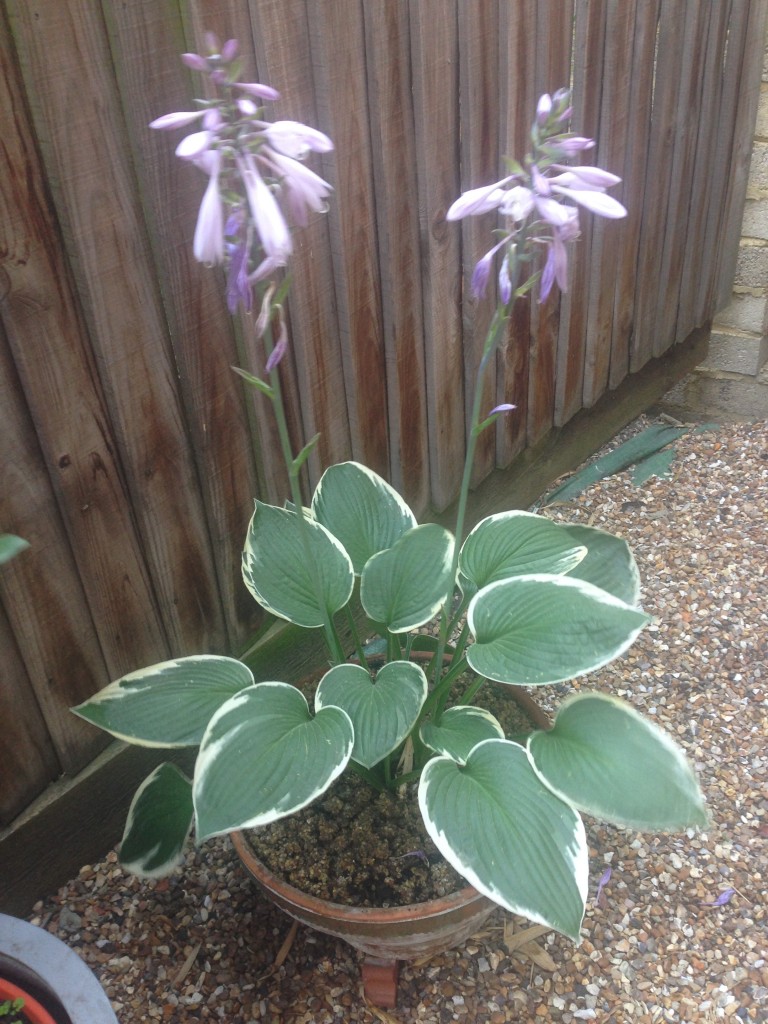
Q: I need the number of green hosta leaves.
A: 13